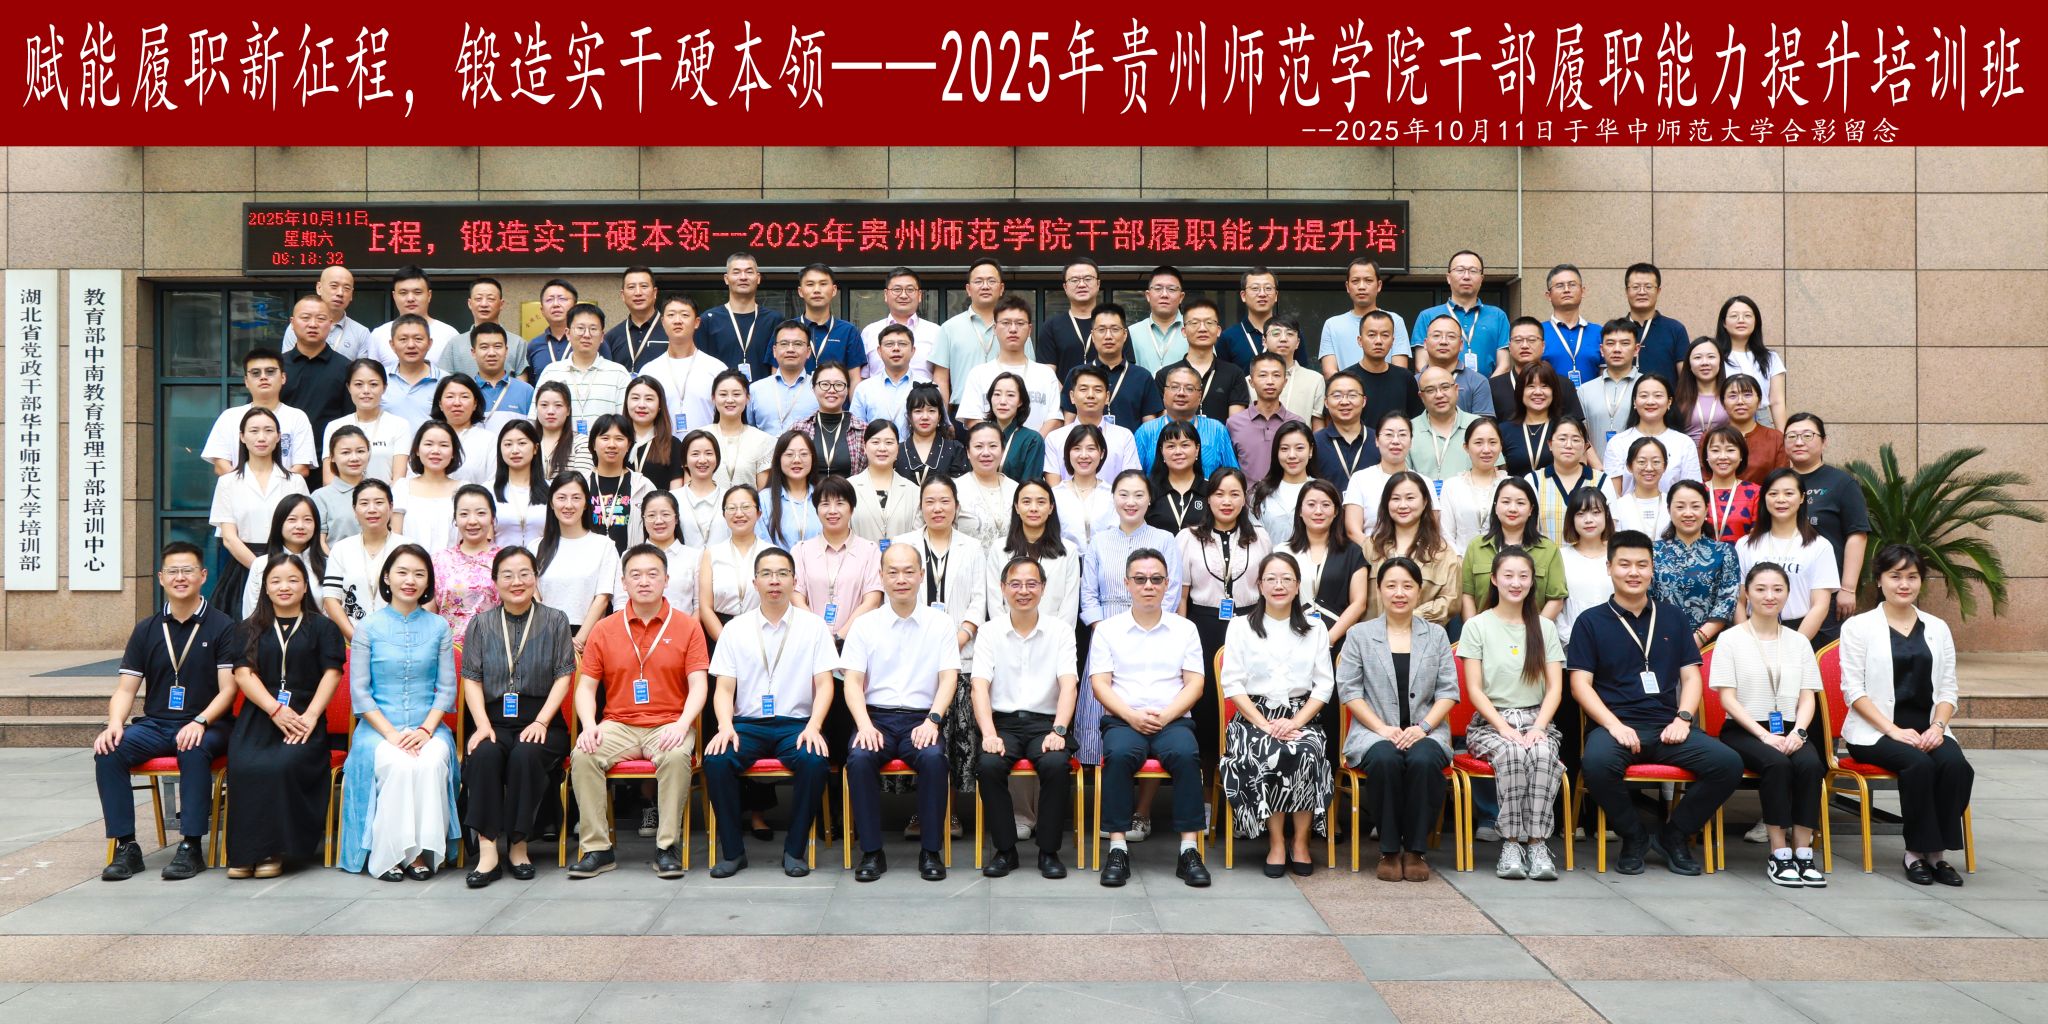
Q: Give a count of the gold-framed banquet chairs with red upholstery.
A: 15